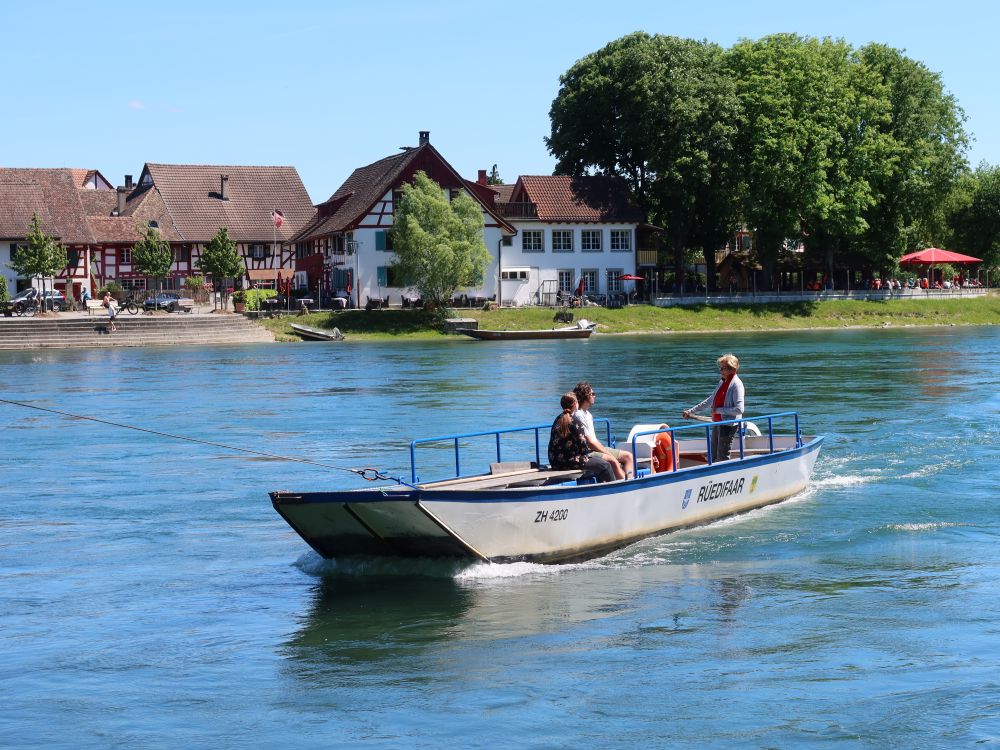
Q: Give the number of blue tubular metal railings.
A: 2